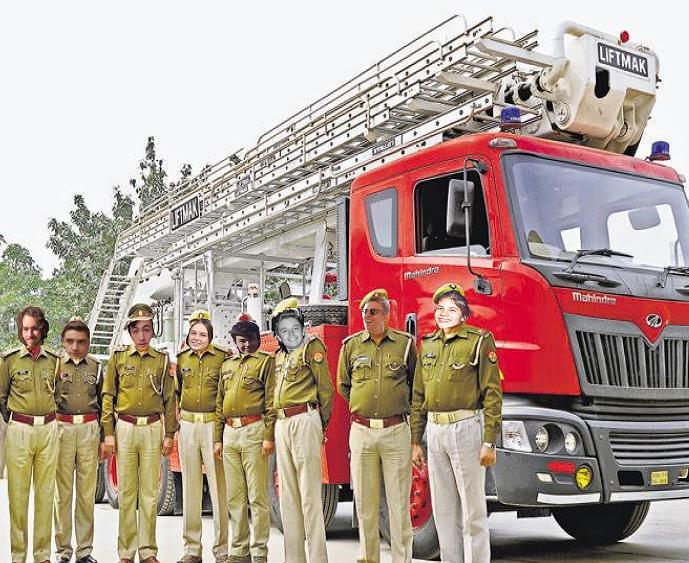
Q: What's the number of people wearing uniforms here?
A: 8